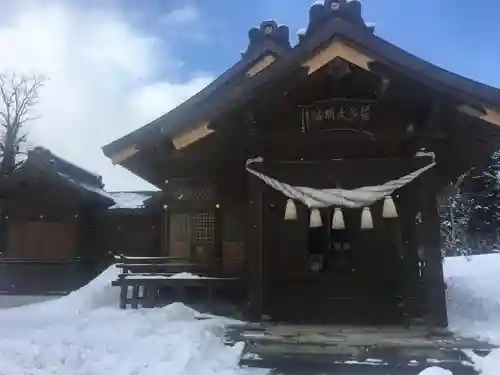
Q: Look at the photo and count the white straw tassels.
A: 5